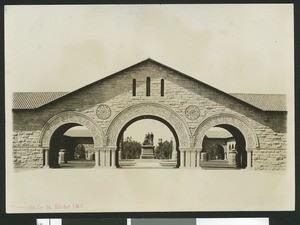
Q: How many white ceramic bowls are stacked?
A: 0